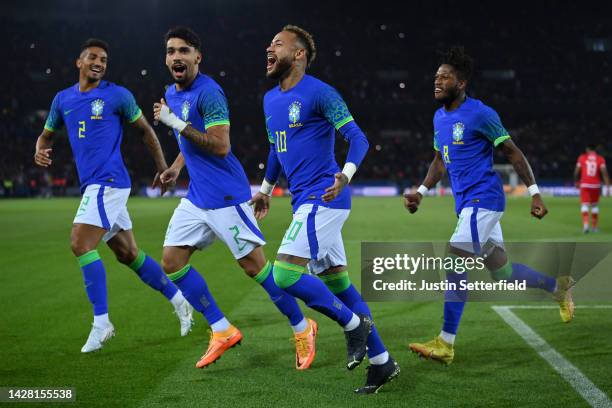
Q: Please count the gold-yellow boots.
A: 2